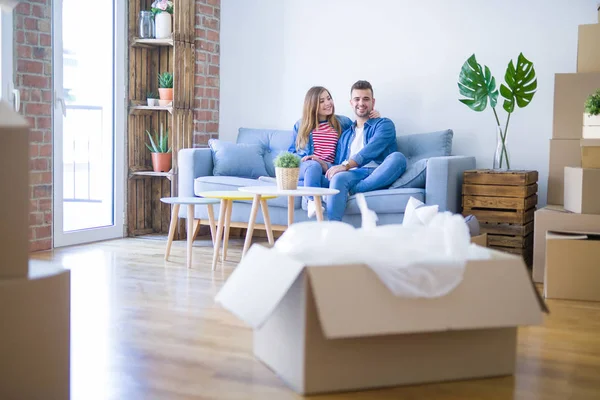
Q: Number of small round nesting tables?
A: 3